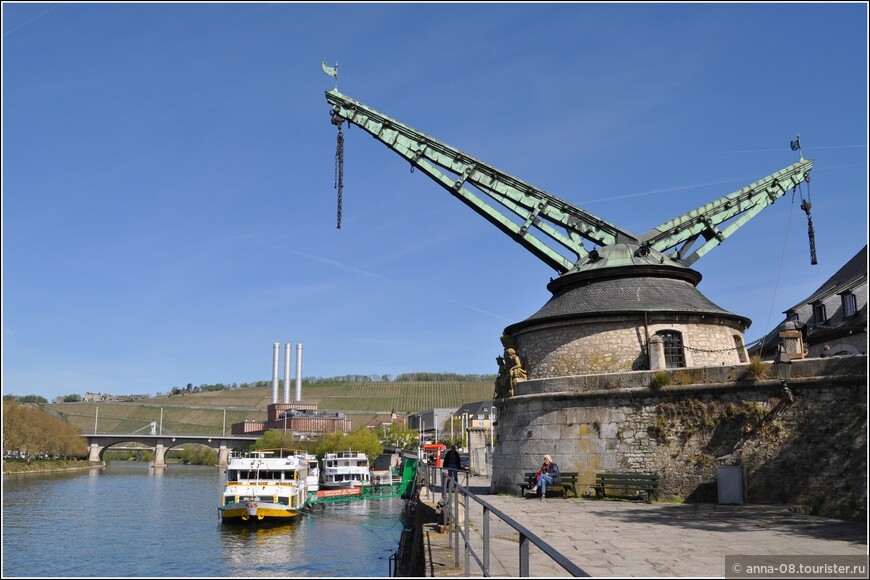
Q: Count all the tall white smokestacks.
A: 3